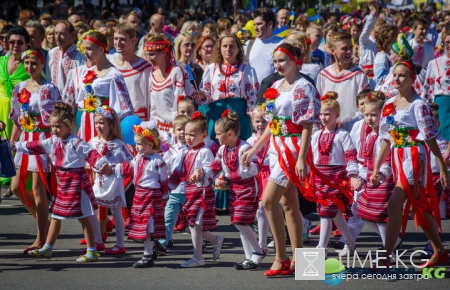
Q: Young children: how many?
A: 12